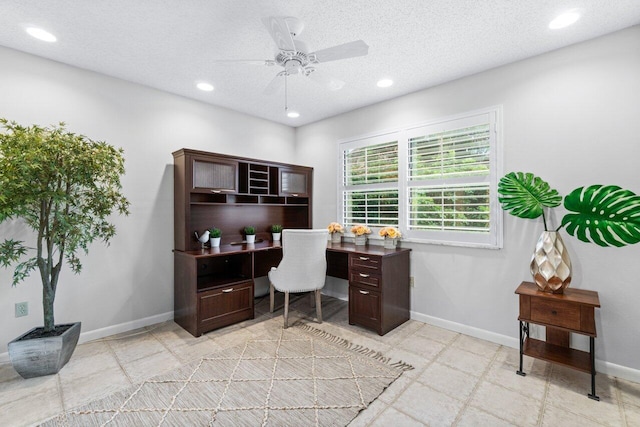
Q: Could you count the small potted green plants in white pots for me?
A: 3